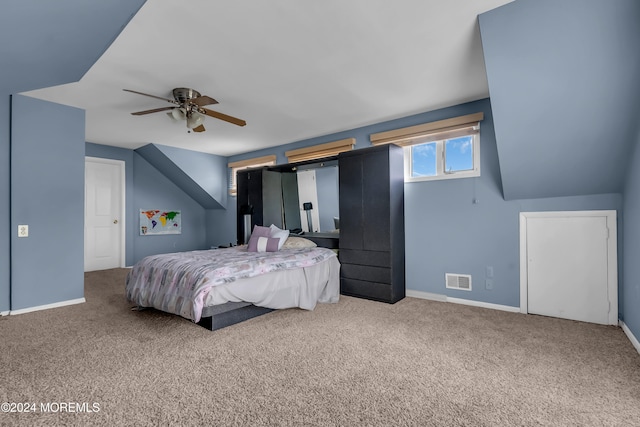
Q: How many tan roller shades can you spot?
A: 3